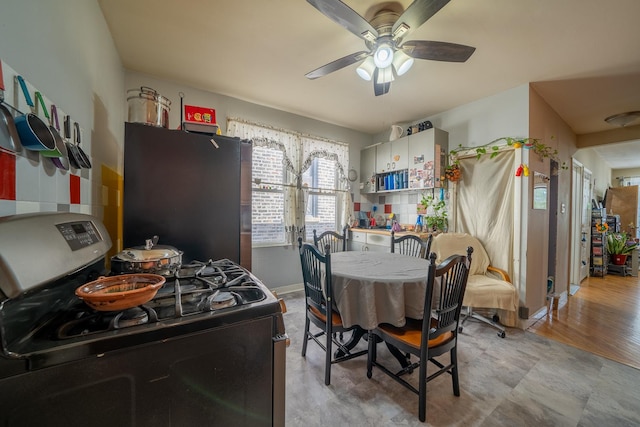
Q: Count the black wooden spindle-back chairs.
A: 4